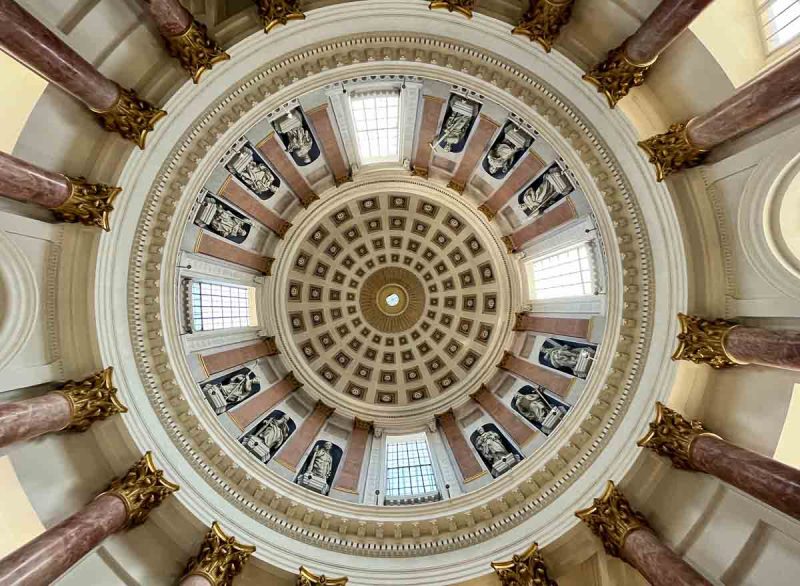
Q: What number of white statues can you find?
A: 12